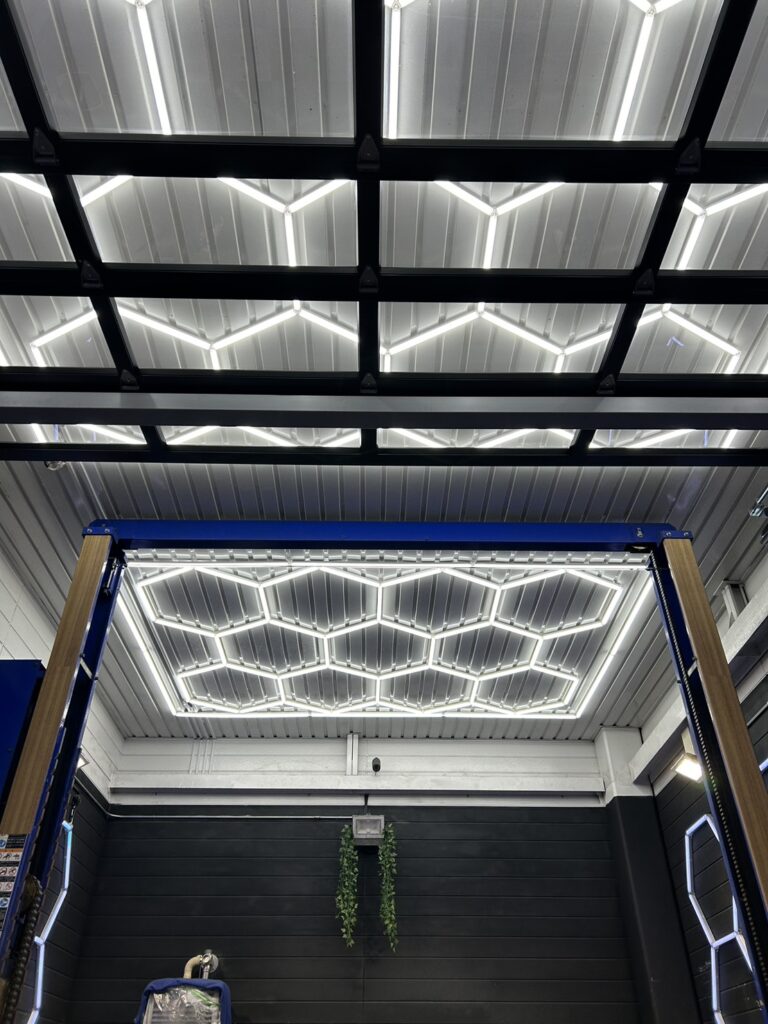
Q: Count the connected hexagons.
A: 11